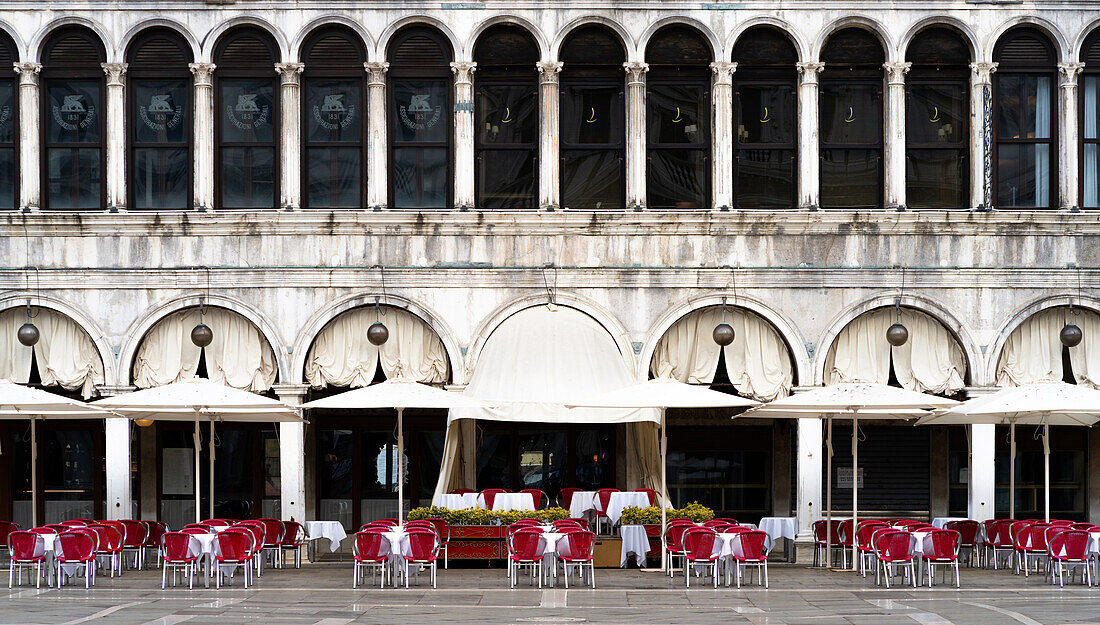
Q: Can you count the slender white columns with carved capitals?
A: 13